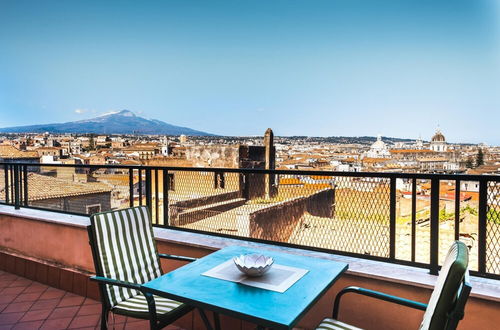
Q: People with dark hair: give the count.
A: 0